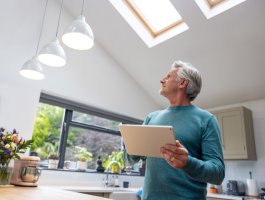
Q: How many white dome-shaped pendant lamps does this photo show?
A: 3